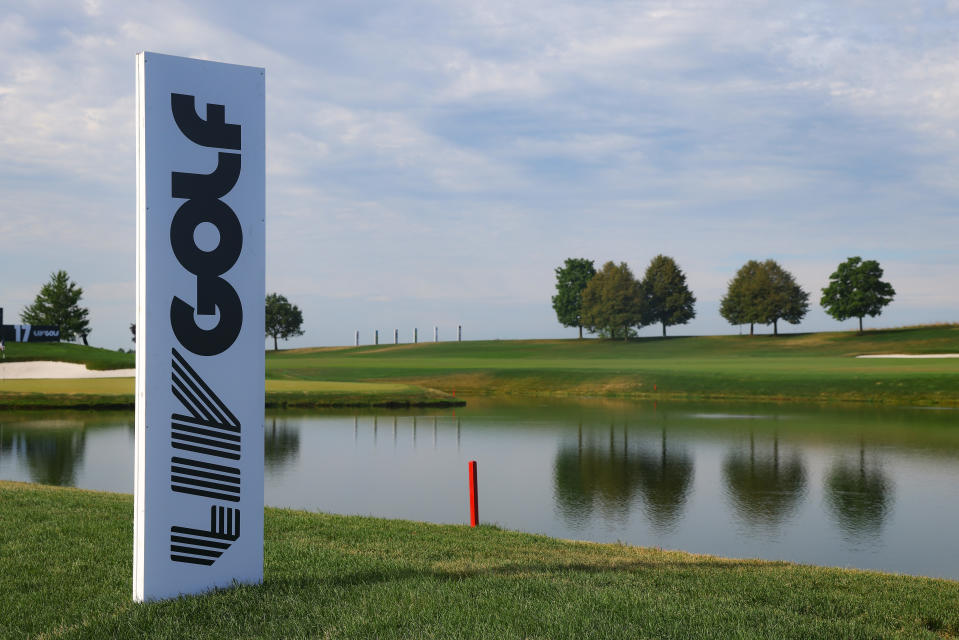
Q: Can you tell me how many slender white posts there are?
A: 6